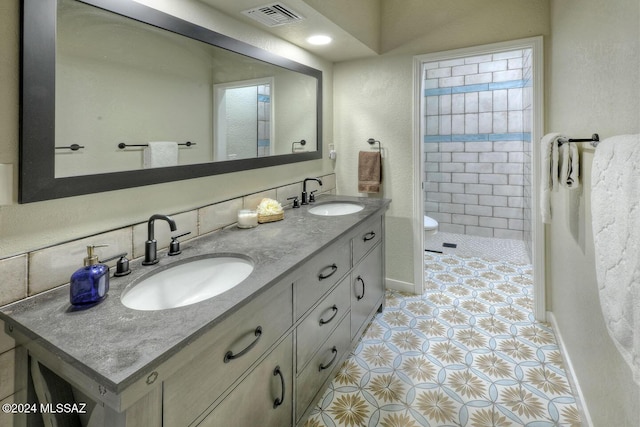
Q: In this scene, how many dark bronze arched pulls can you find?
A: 7